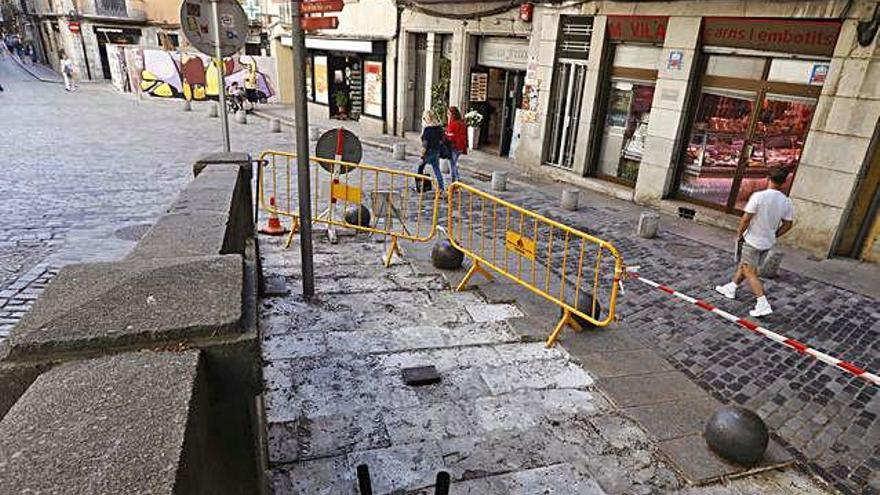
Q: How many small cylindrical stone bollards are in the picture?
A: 11